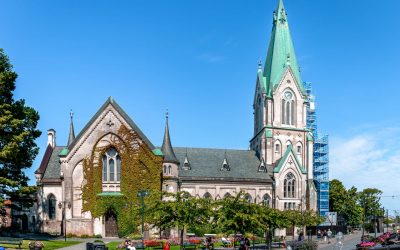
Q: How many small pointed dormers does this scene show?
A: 3